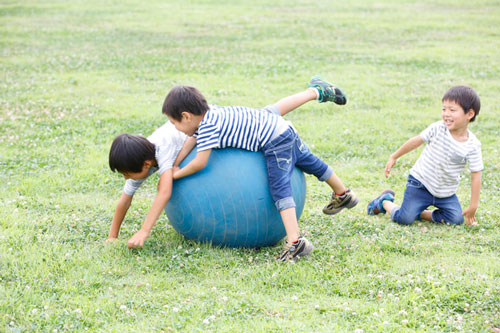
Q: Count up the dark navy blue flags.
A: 0